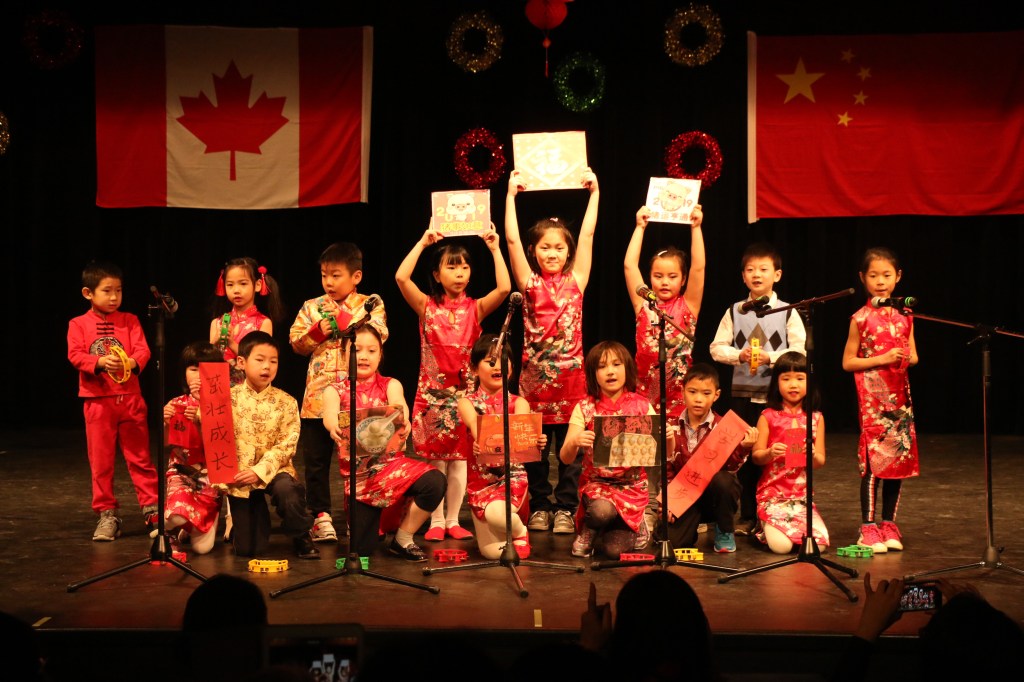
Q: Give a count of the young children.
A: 15